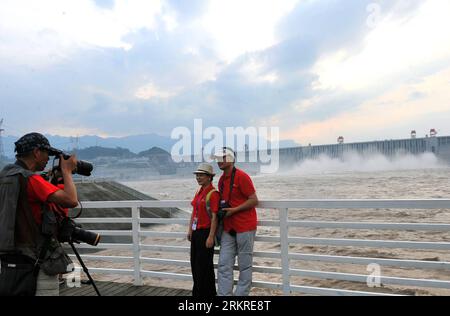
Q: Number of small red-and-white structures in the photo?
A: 3